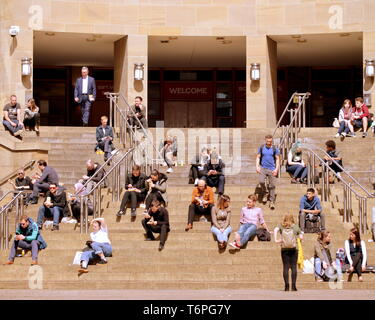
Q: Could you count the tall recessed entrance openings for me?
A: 3